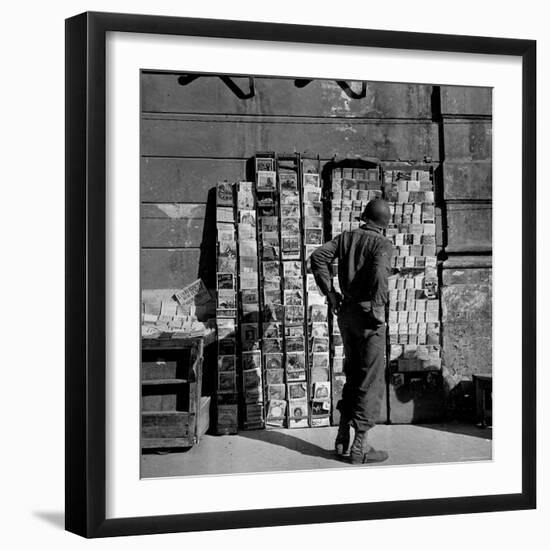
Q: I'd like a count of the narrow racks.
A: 5